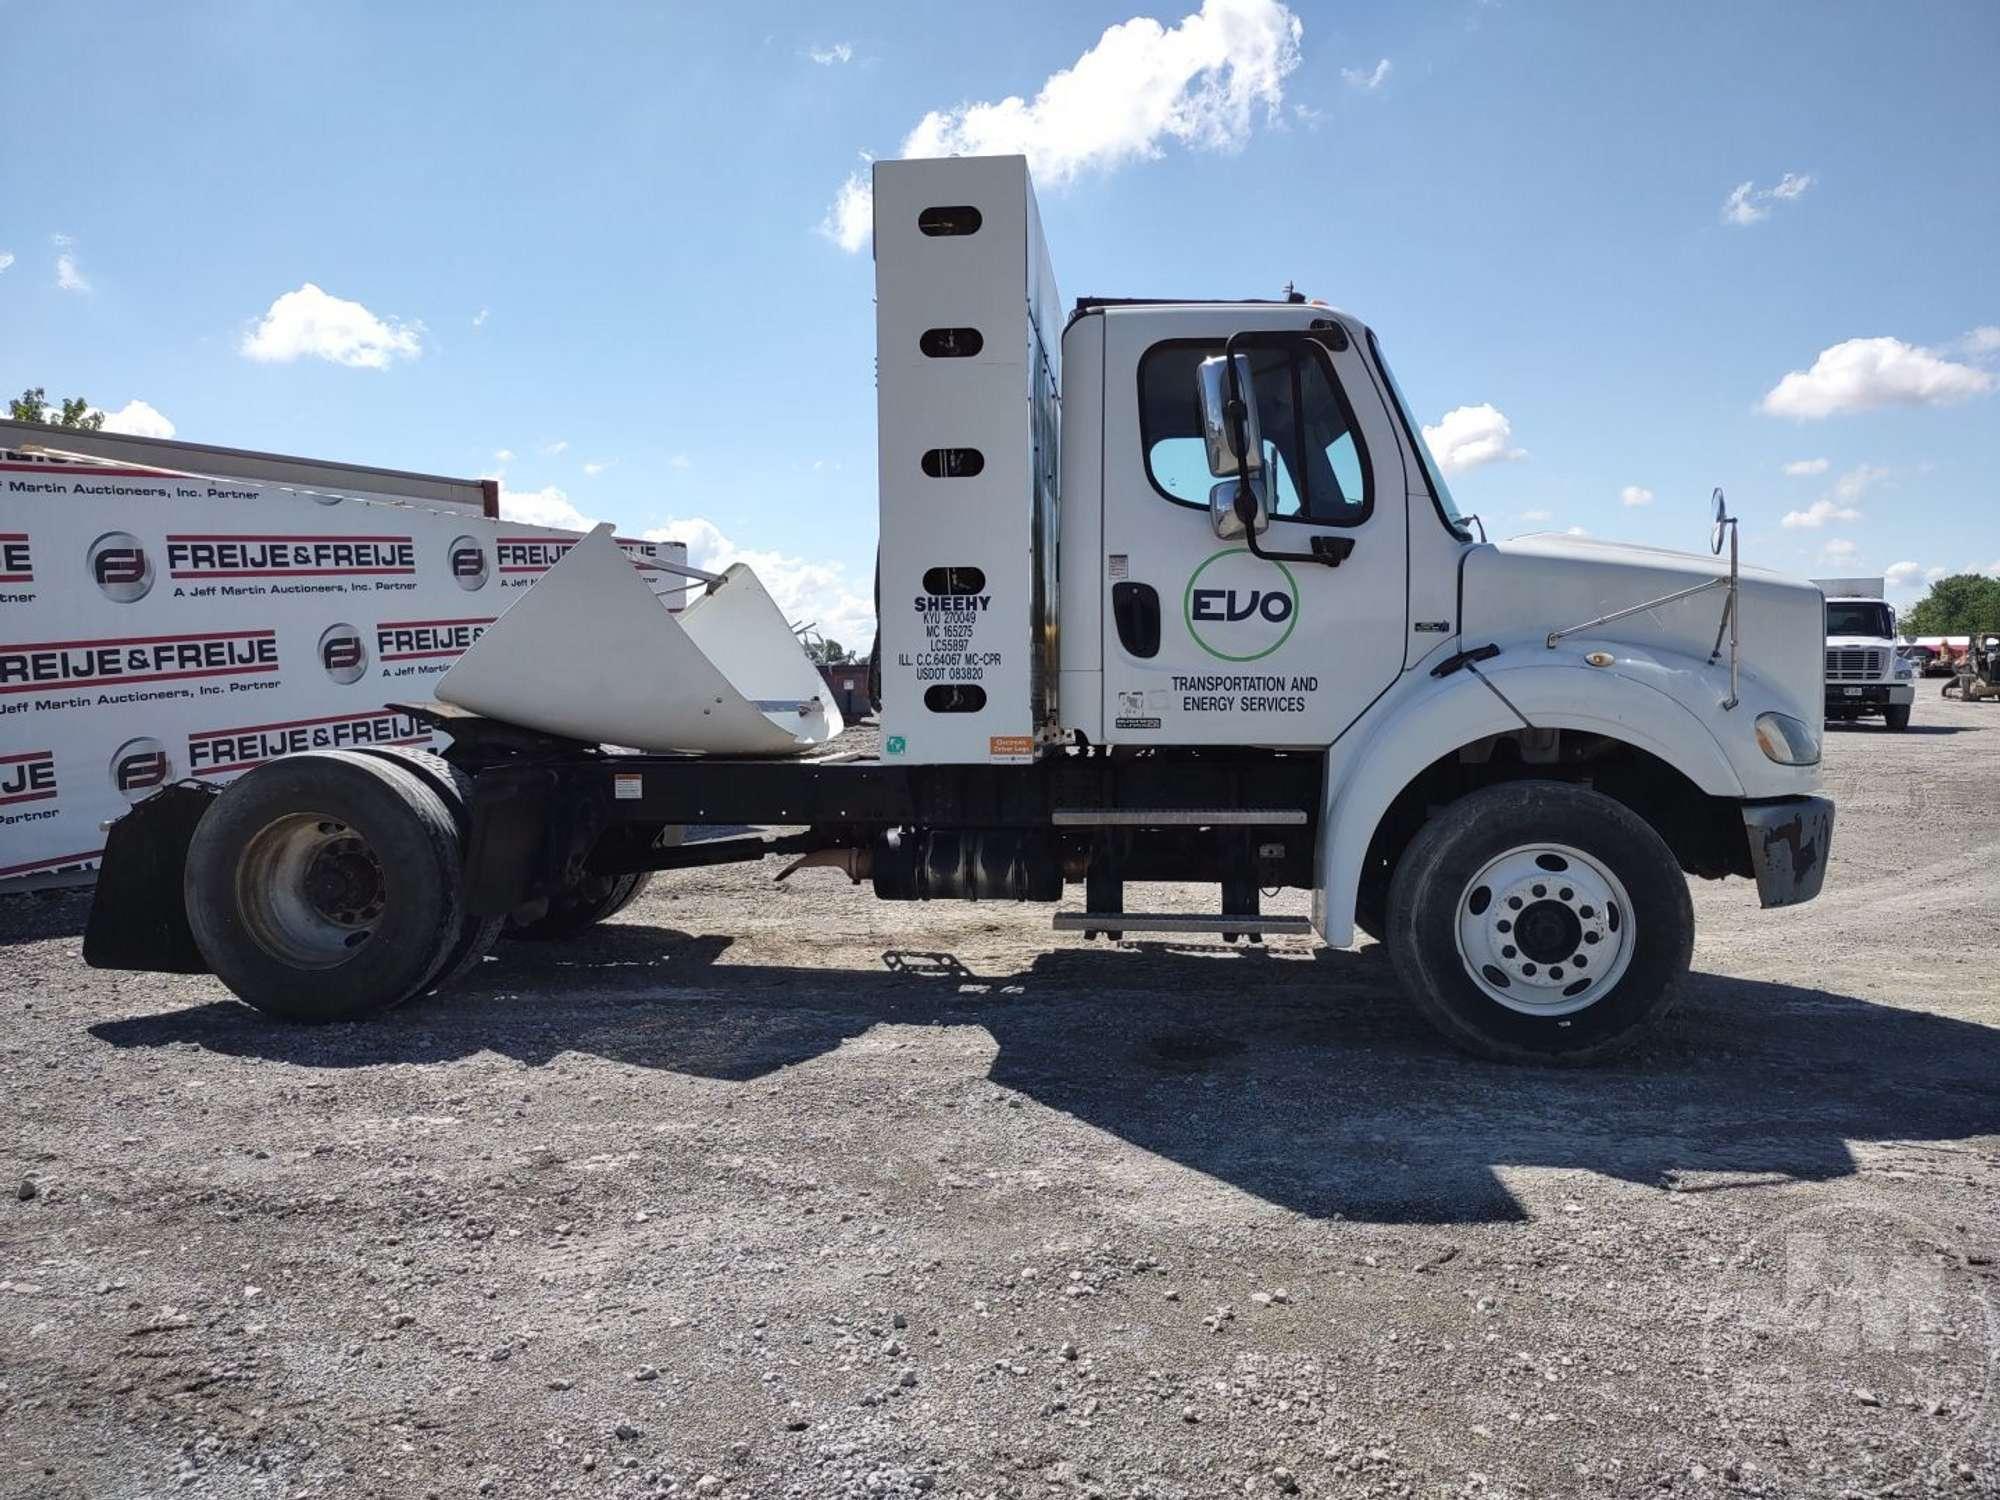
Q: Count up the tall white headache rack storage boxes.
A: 1